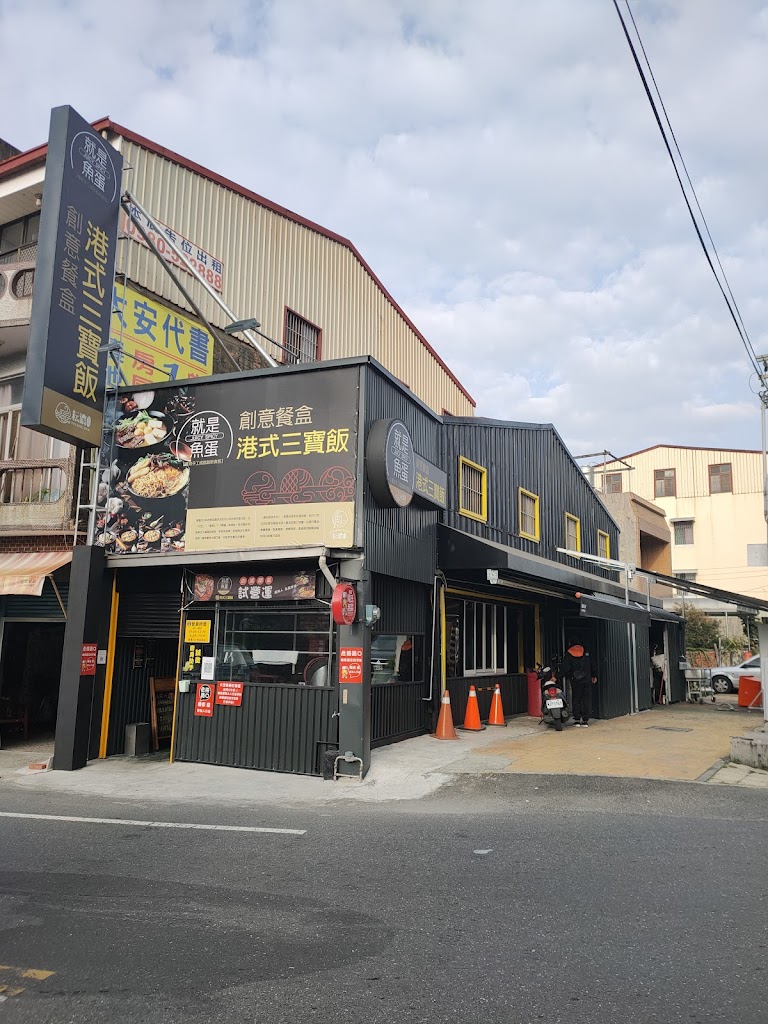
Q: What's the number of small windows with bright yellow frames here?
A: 4